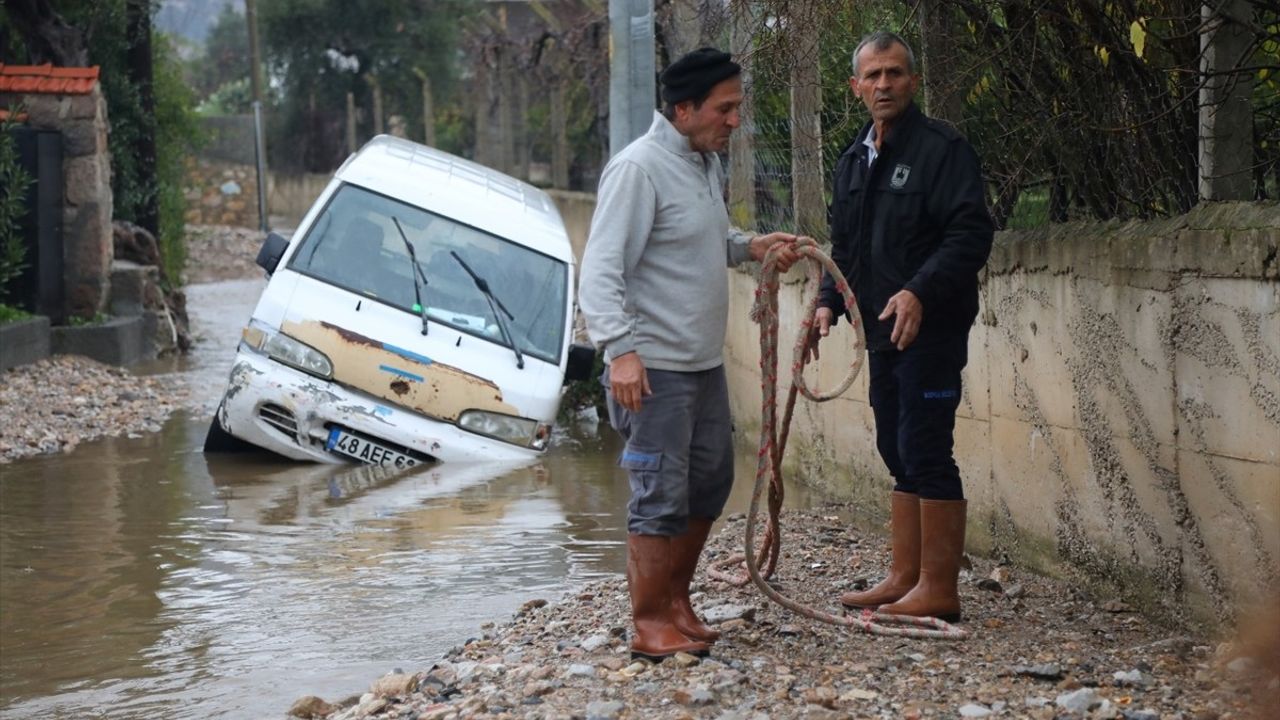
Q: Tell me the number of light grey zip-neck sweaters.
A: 1